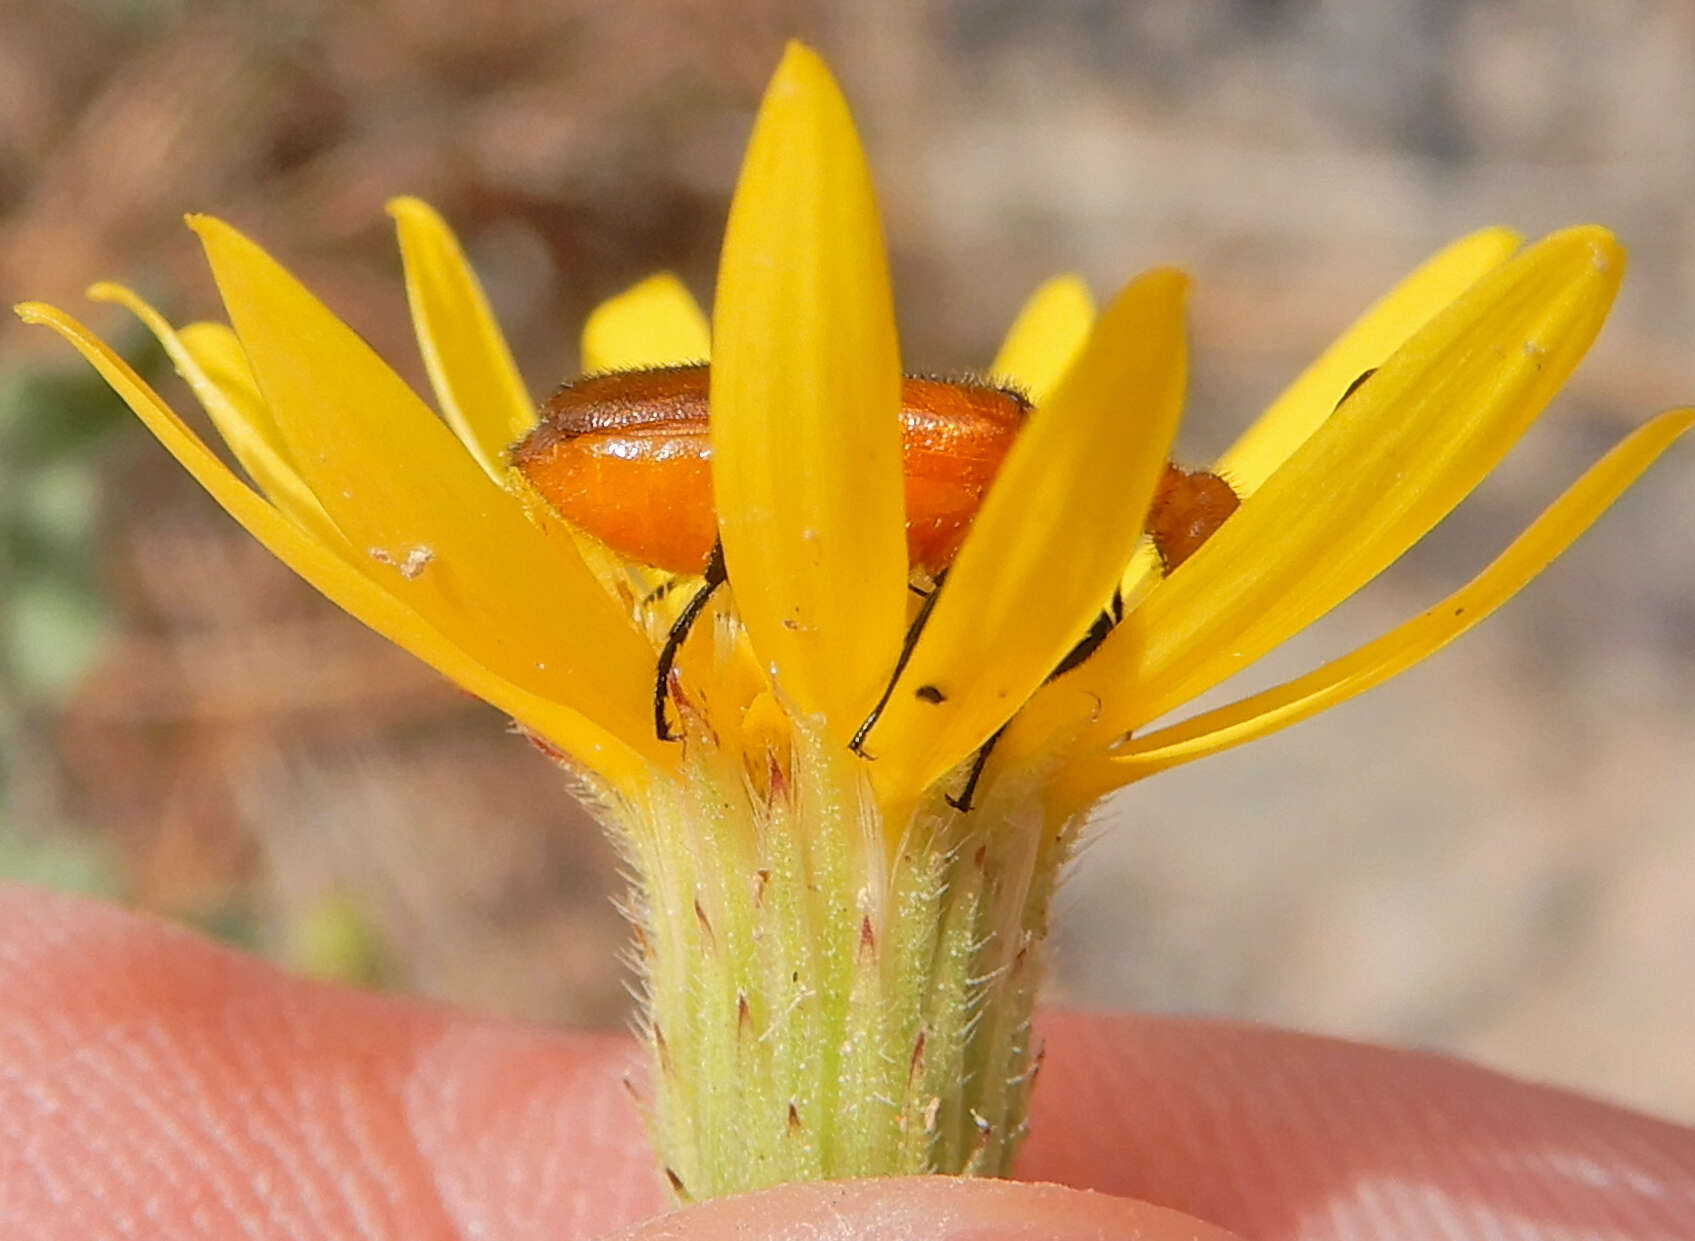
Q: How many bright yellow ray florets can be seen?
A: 12